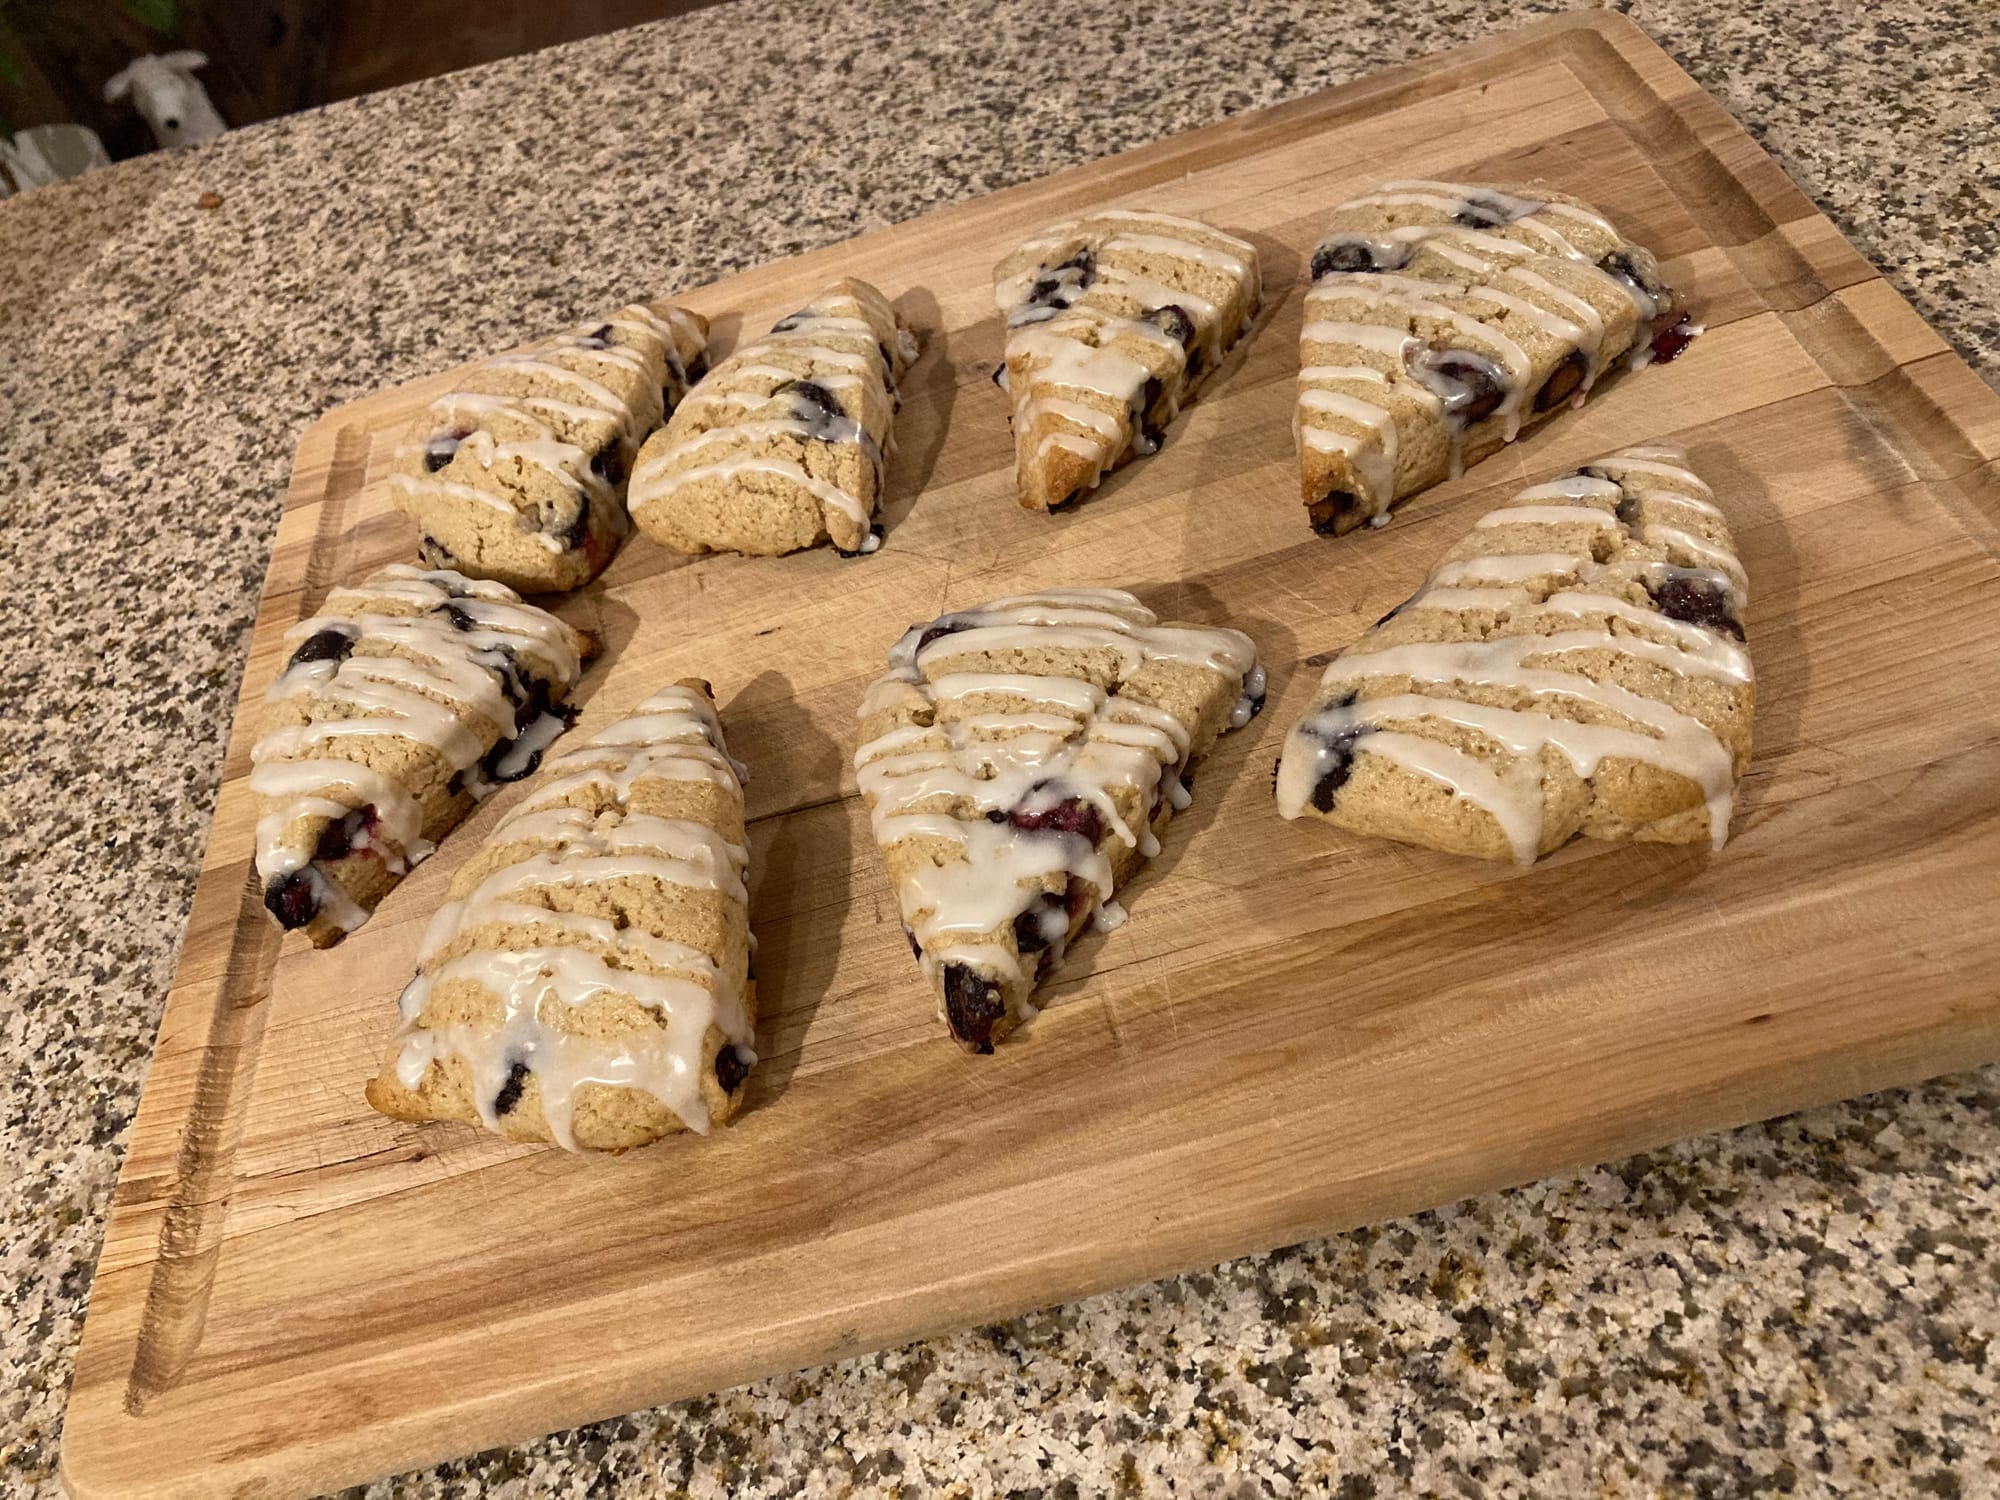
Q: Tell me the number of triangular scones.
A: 8